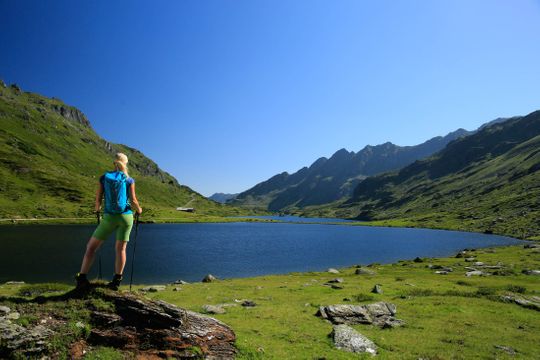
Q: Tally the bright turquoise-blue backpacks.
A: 1